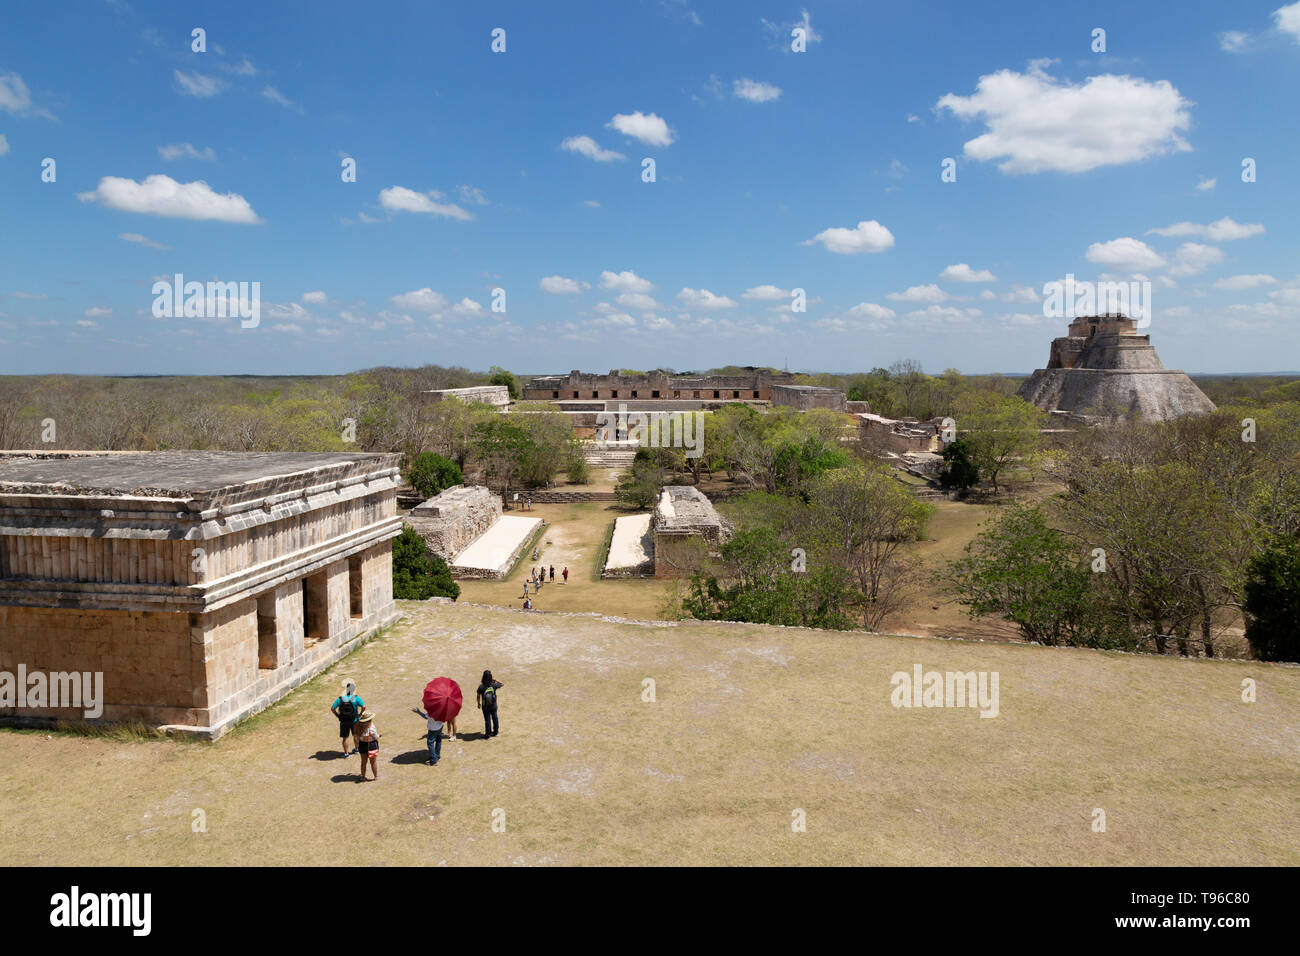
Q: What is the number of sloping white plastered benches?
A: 2